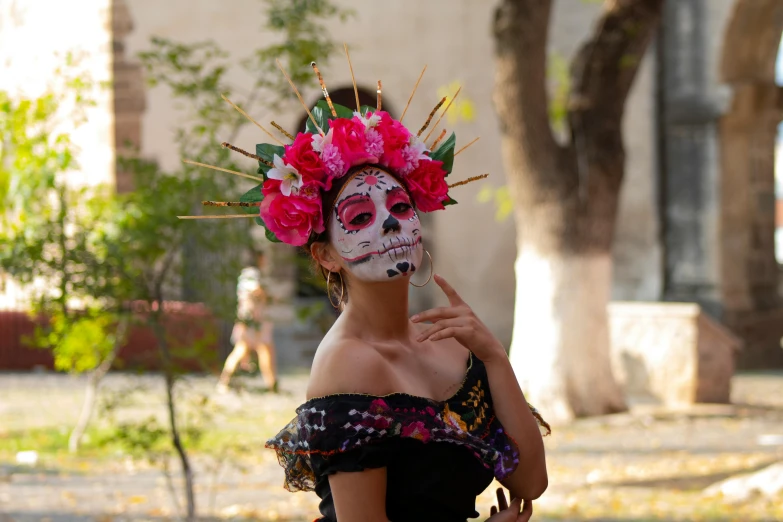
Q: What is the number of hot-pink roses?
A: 5